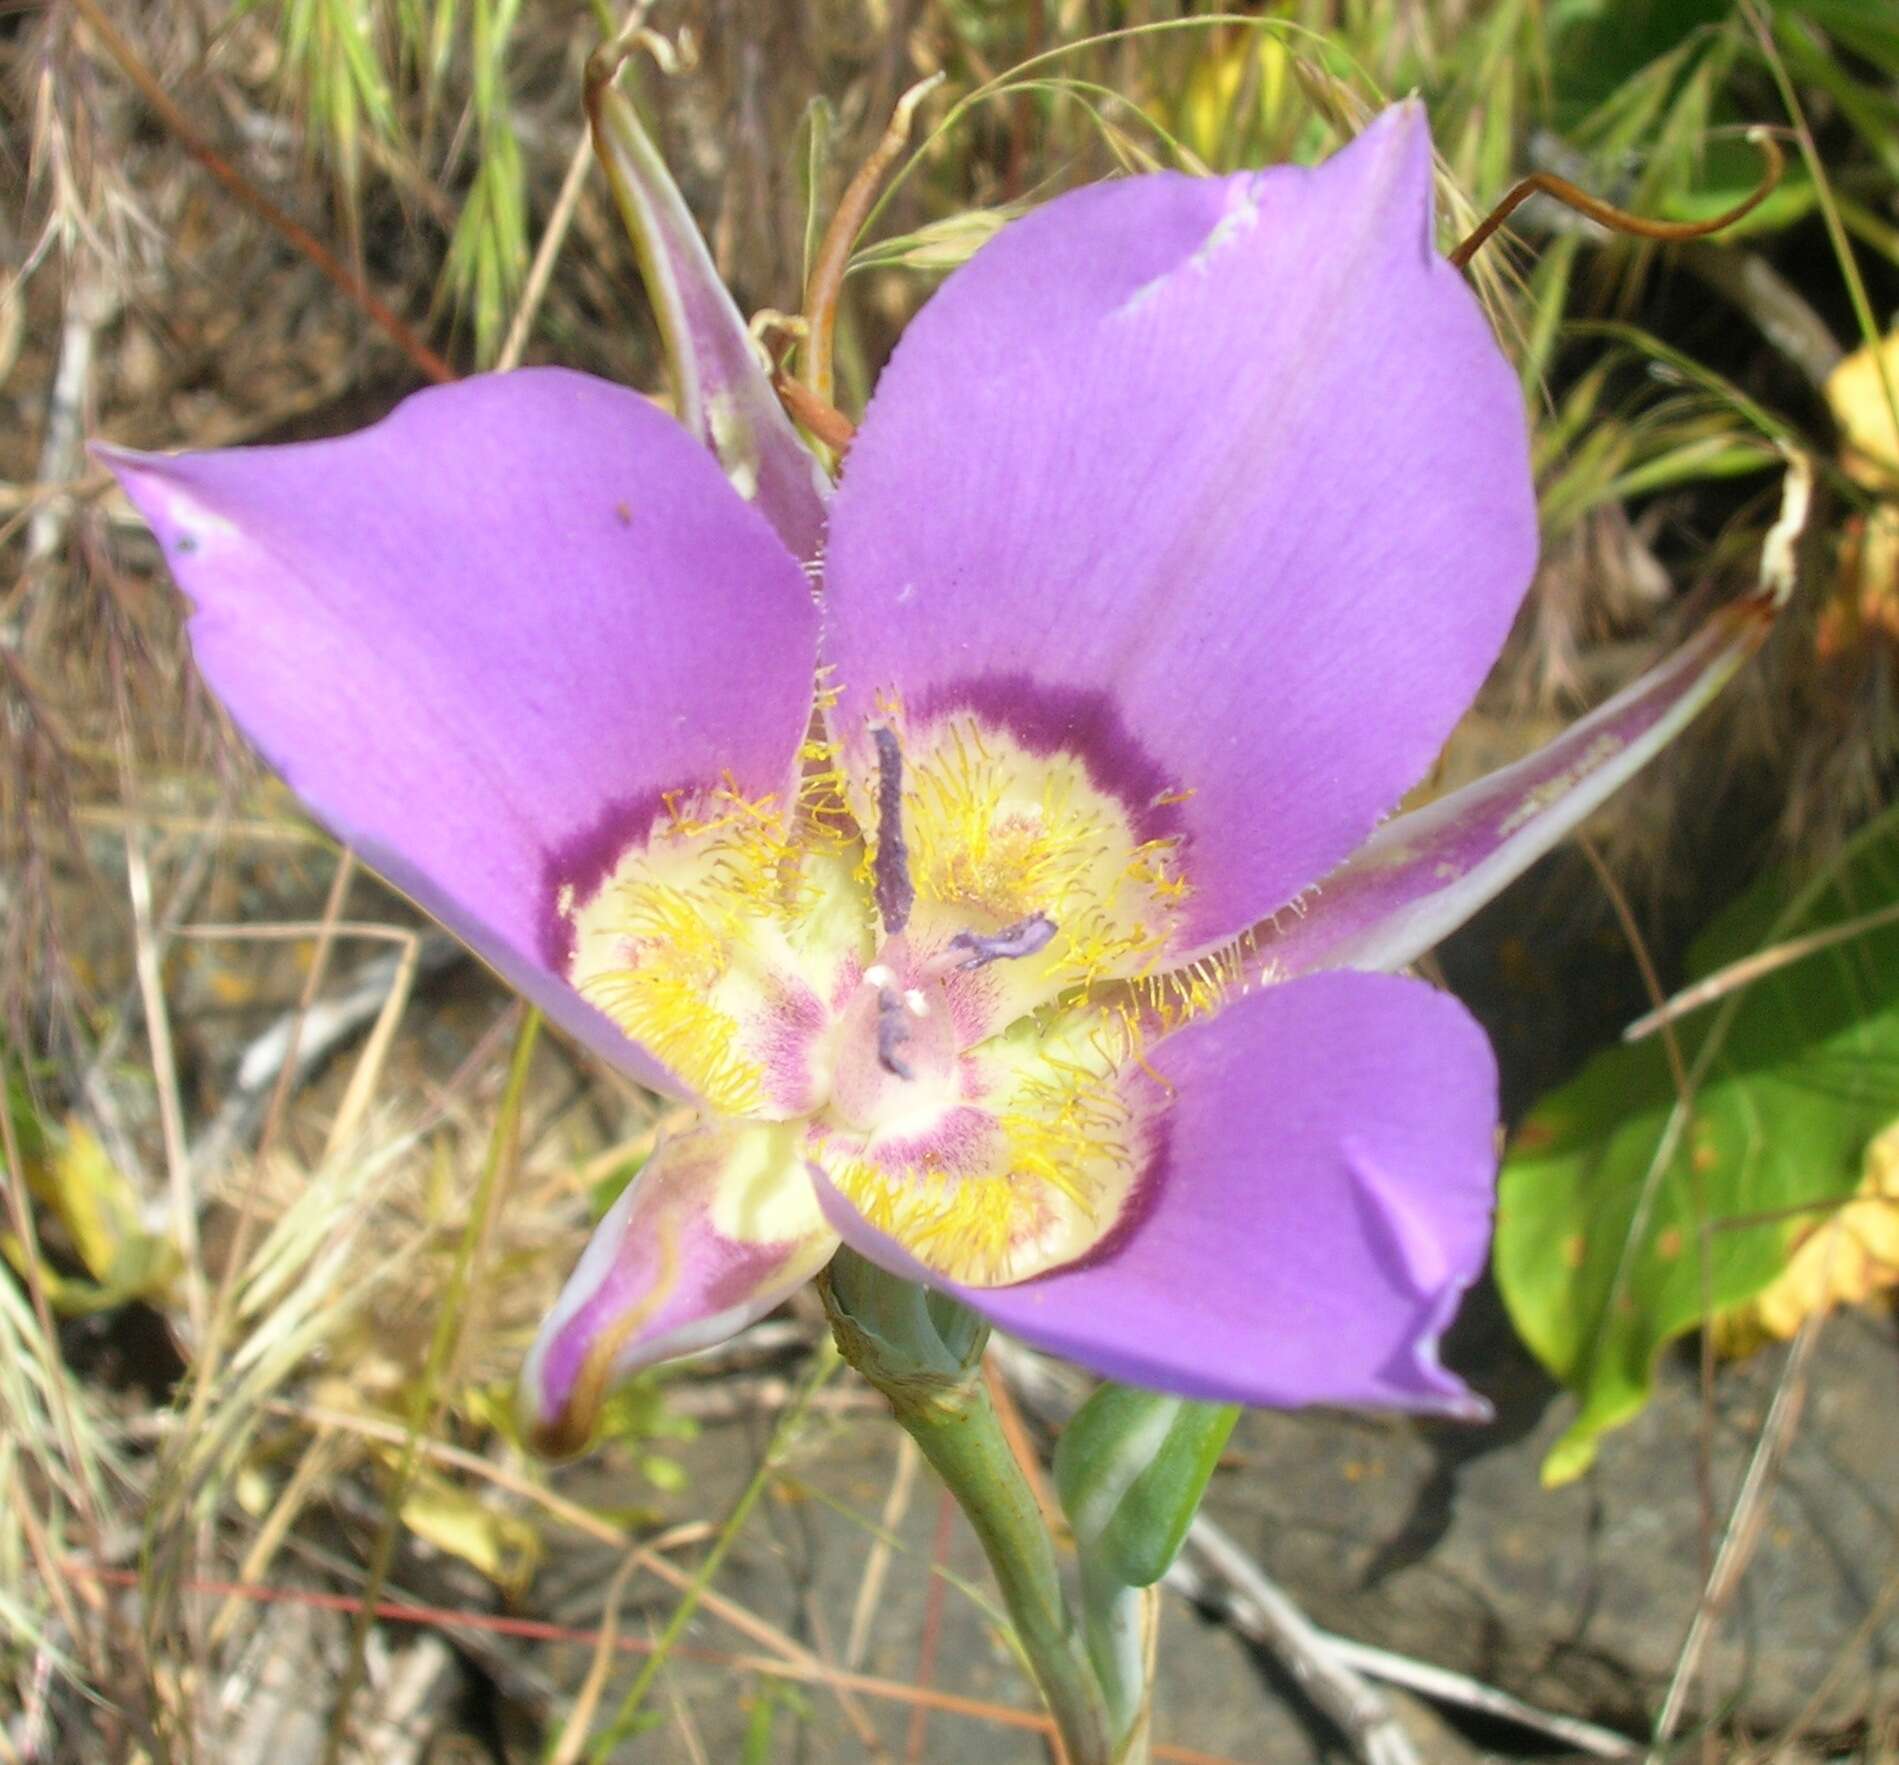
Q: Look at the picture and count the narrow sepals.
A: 3